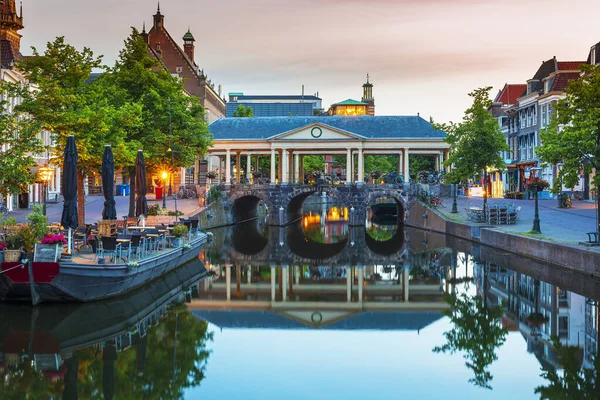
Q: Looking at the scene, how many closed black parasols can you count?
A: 3